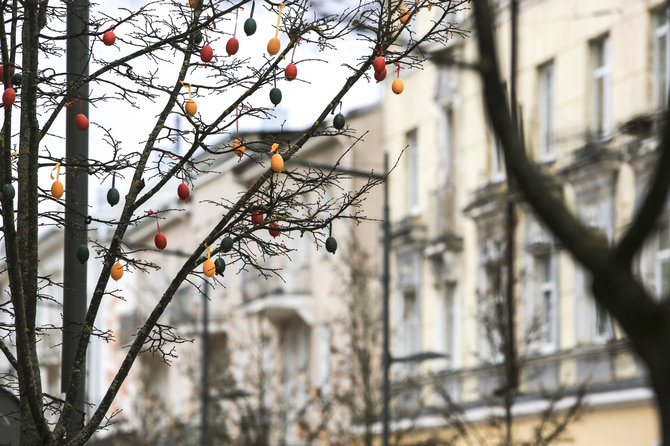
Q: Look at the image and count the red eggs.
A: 13